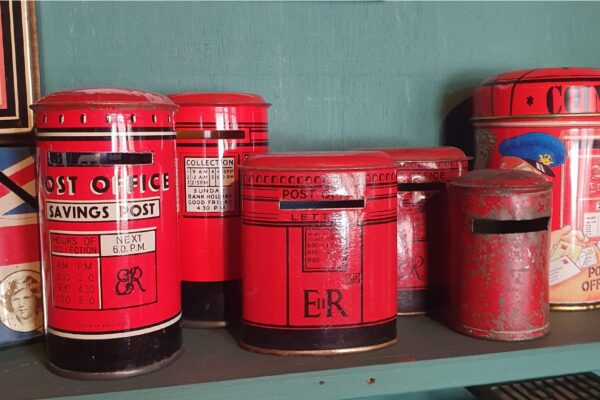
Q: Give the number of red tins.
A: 6